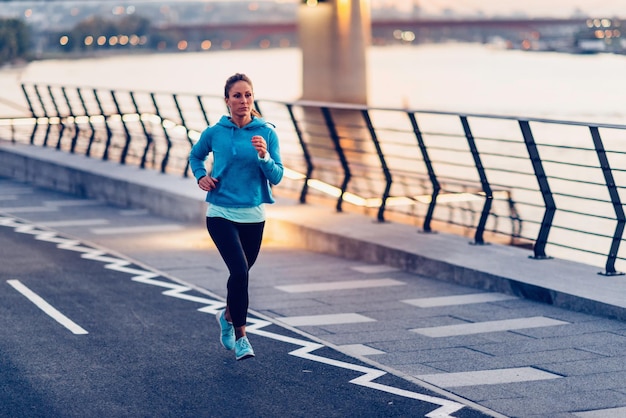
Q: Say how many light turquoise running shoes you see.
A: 2